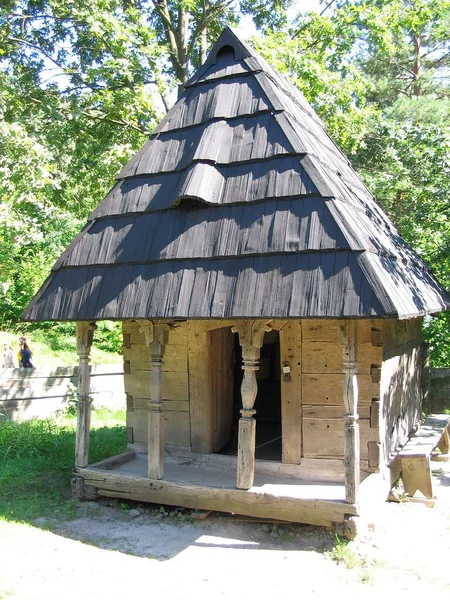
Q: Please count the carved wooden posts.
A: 4